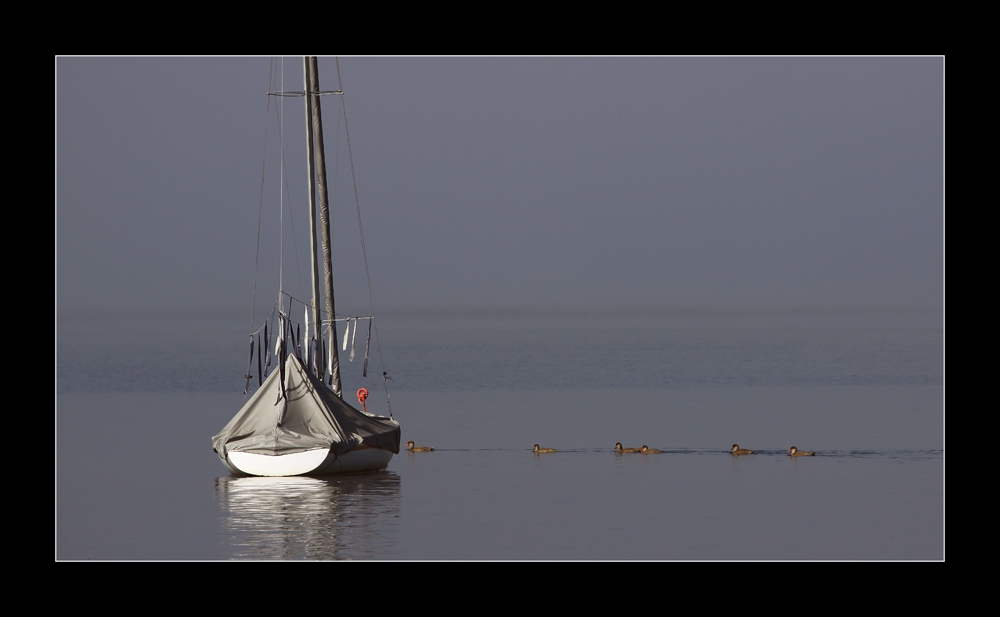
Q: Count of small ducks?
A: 6